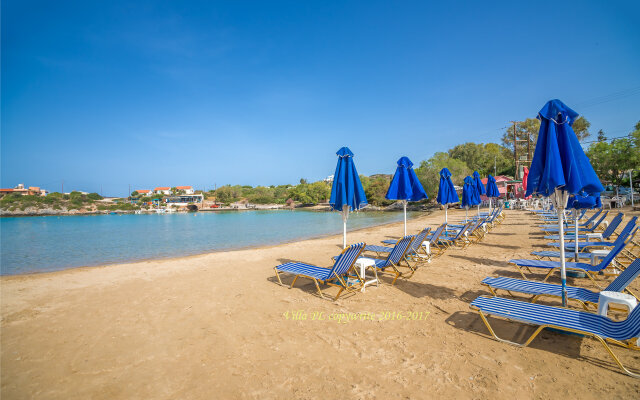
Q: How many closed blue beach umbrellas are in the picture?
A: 8